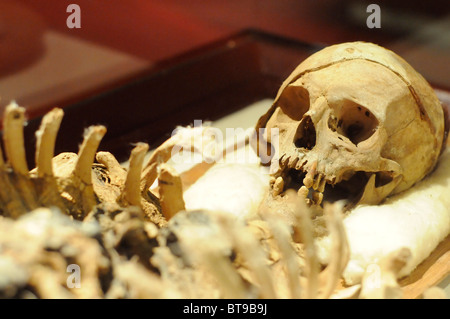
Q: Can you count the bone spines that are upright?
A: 5